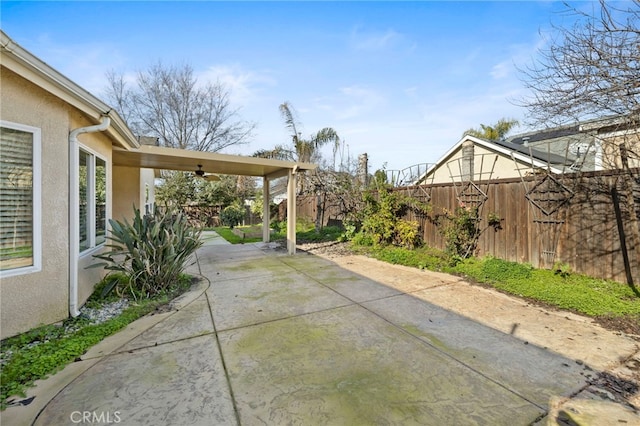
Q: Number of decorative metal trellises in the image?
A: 4